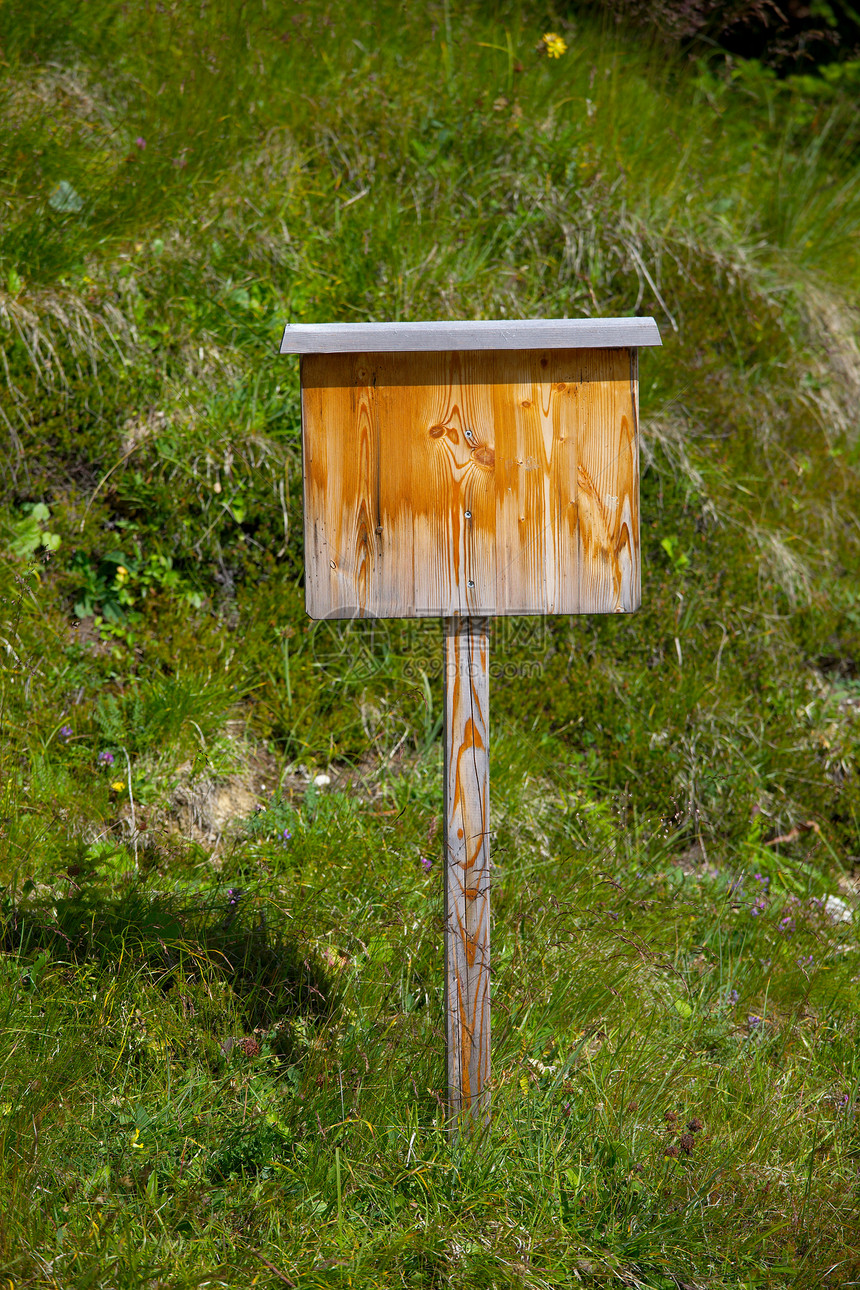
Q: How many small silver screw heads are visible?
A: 3